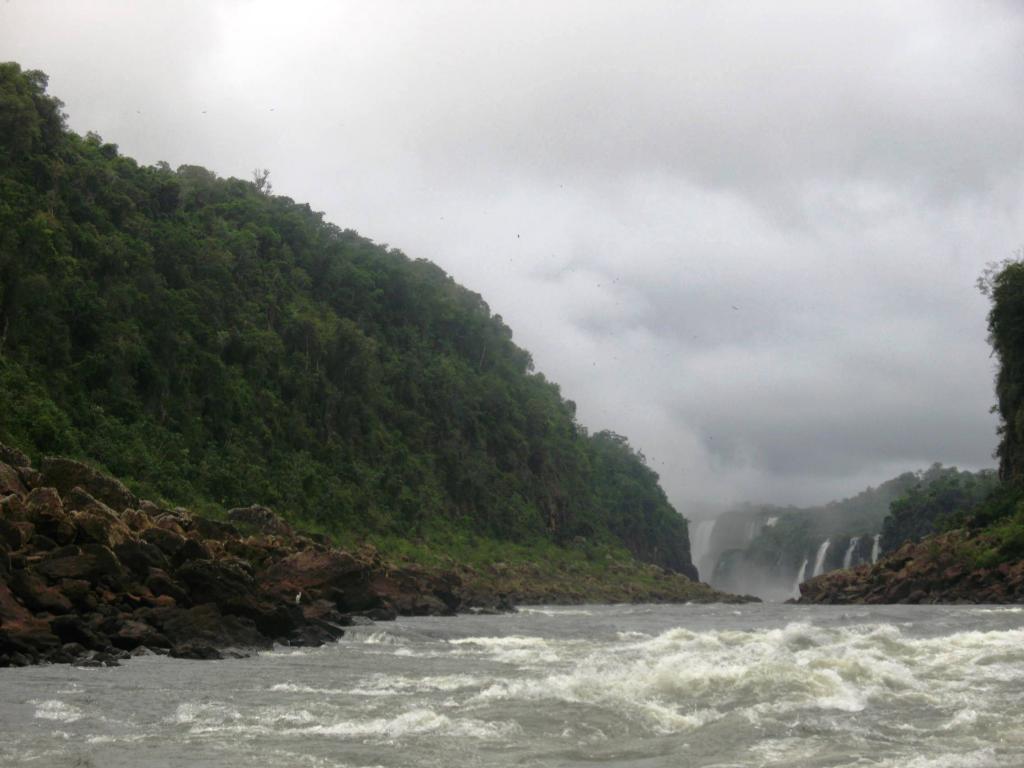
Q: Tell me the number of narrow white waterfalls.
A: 4